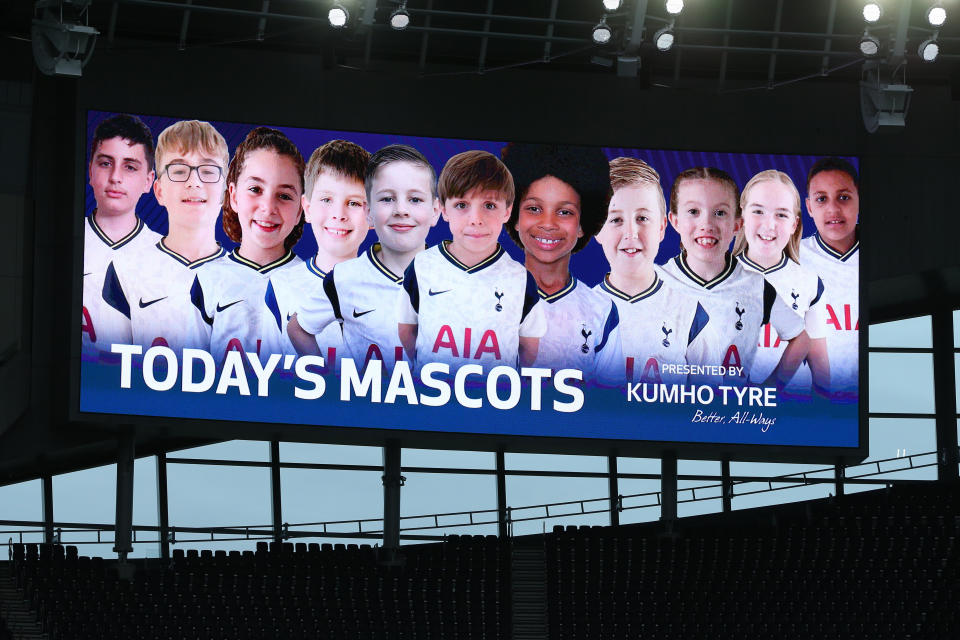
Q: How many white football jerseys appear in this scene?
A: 11